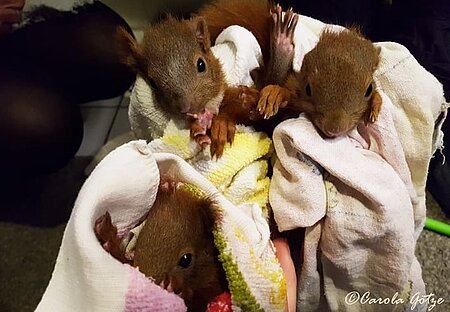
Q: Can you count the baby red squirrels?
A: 3